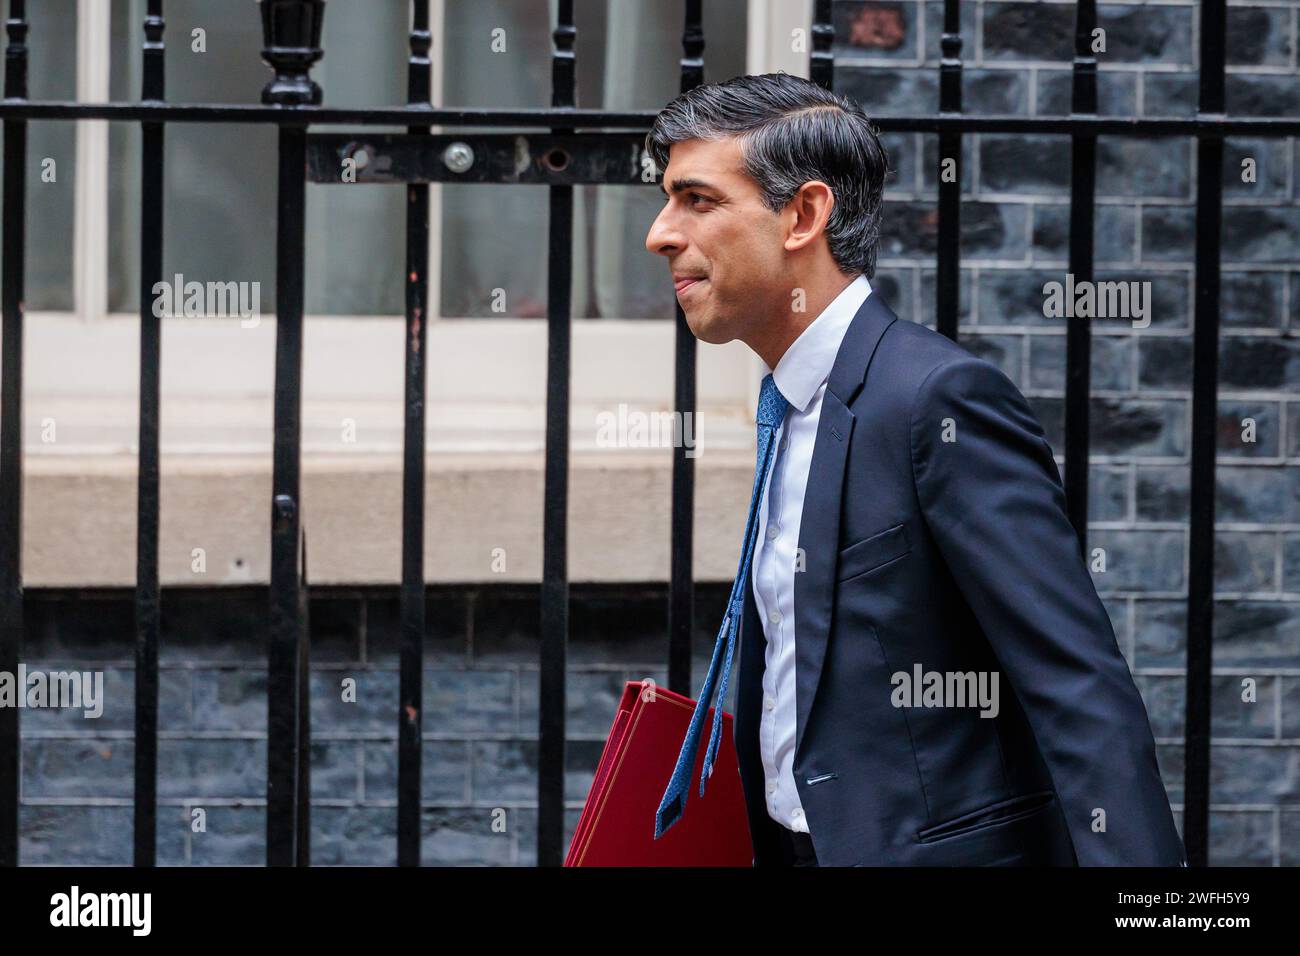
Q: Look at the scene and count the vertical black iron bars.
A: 10